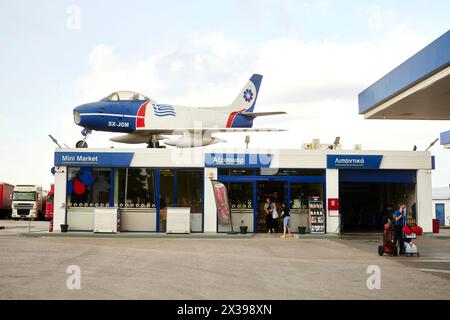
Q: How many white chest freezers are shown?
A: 2